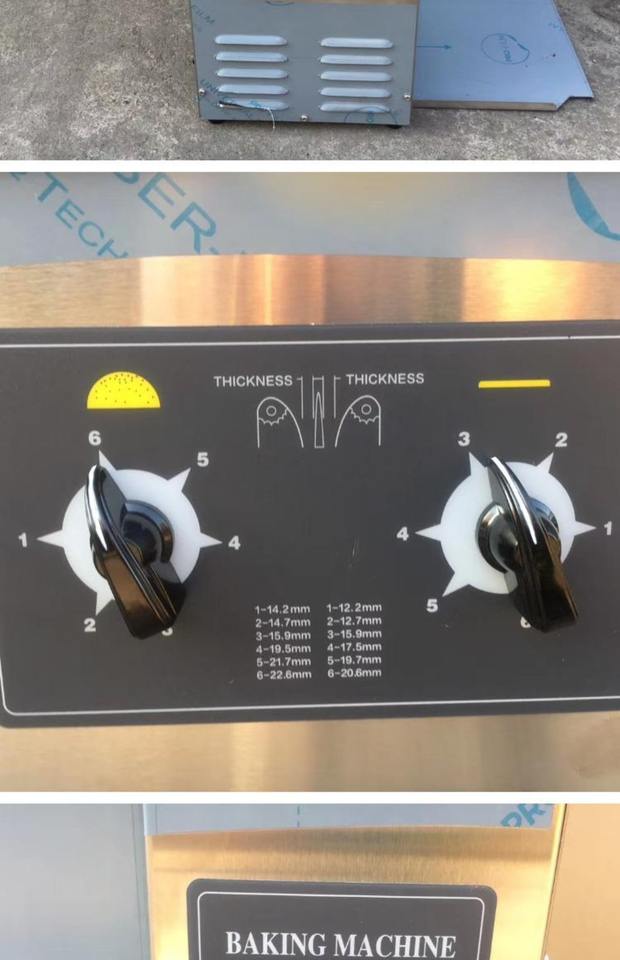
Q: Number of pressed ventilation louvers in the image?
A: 10